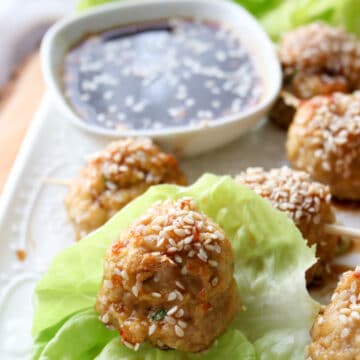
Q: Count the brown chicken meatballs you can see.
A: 6